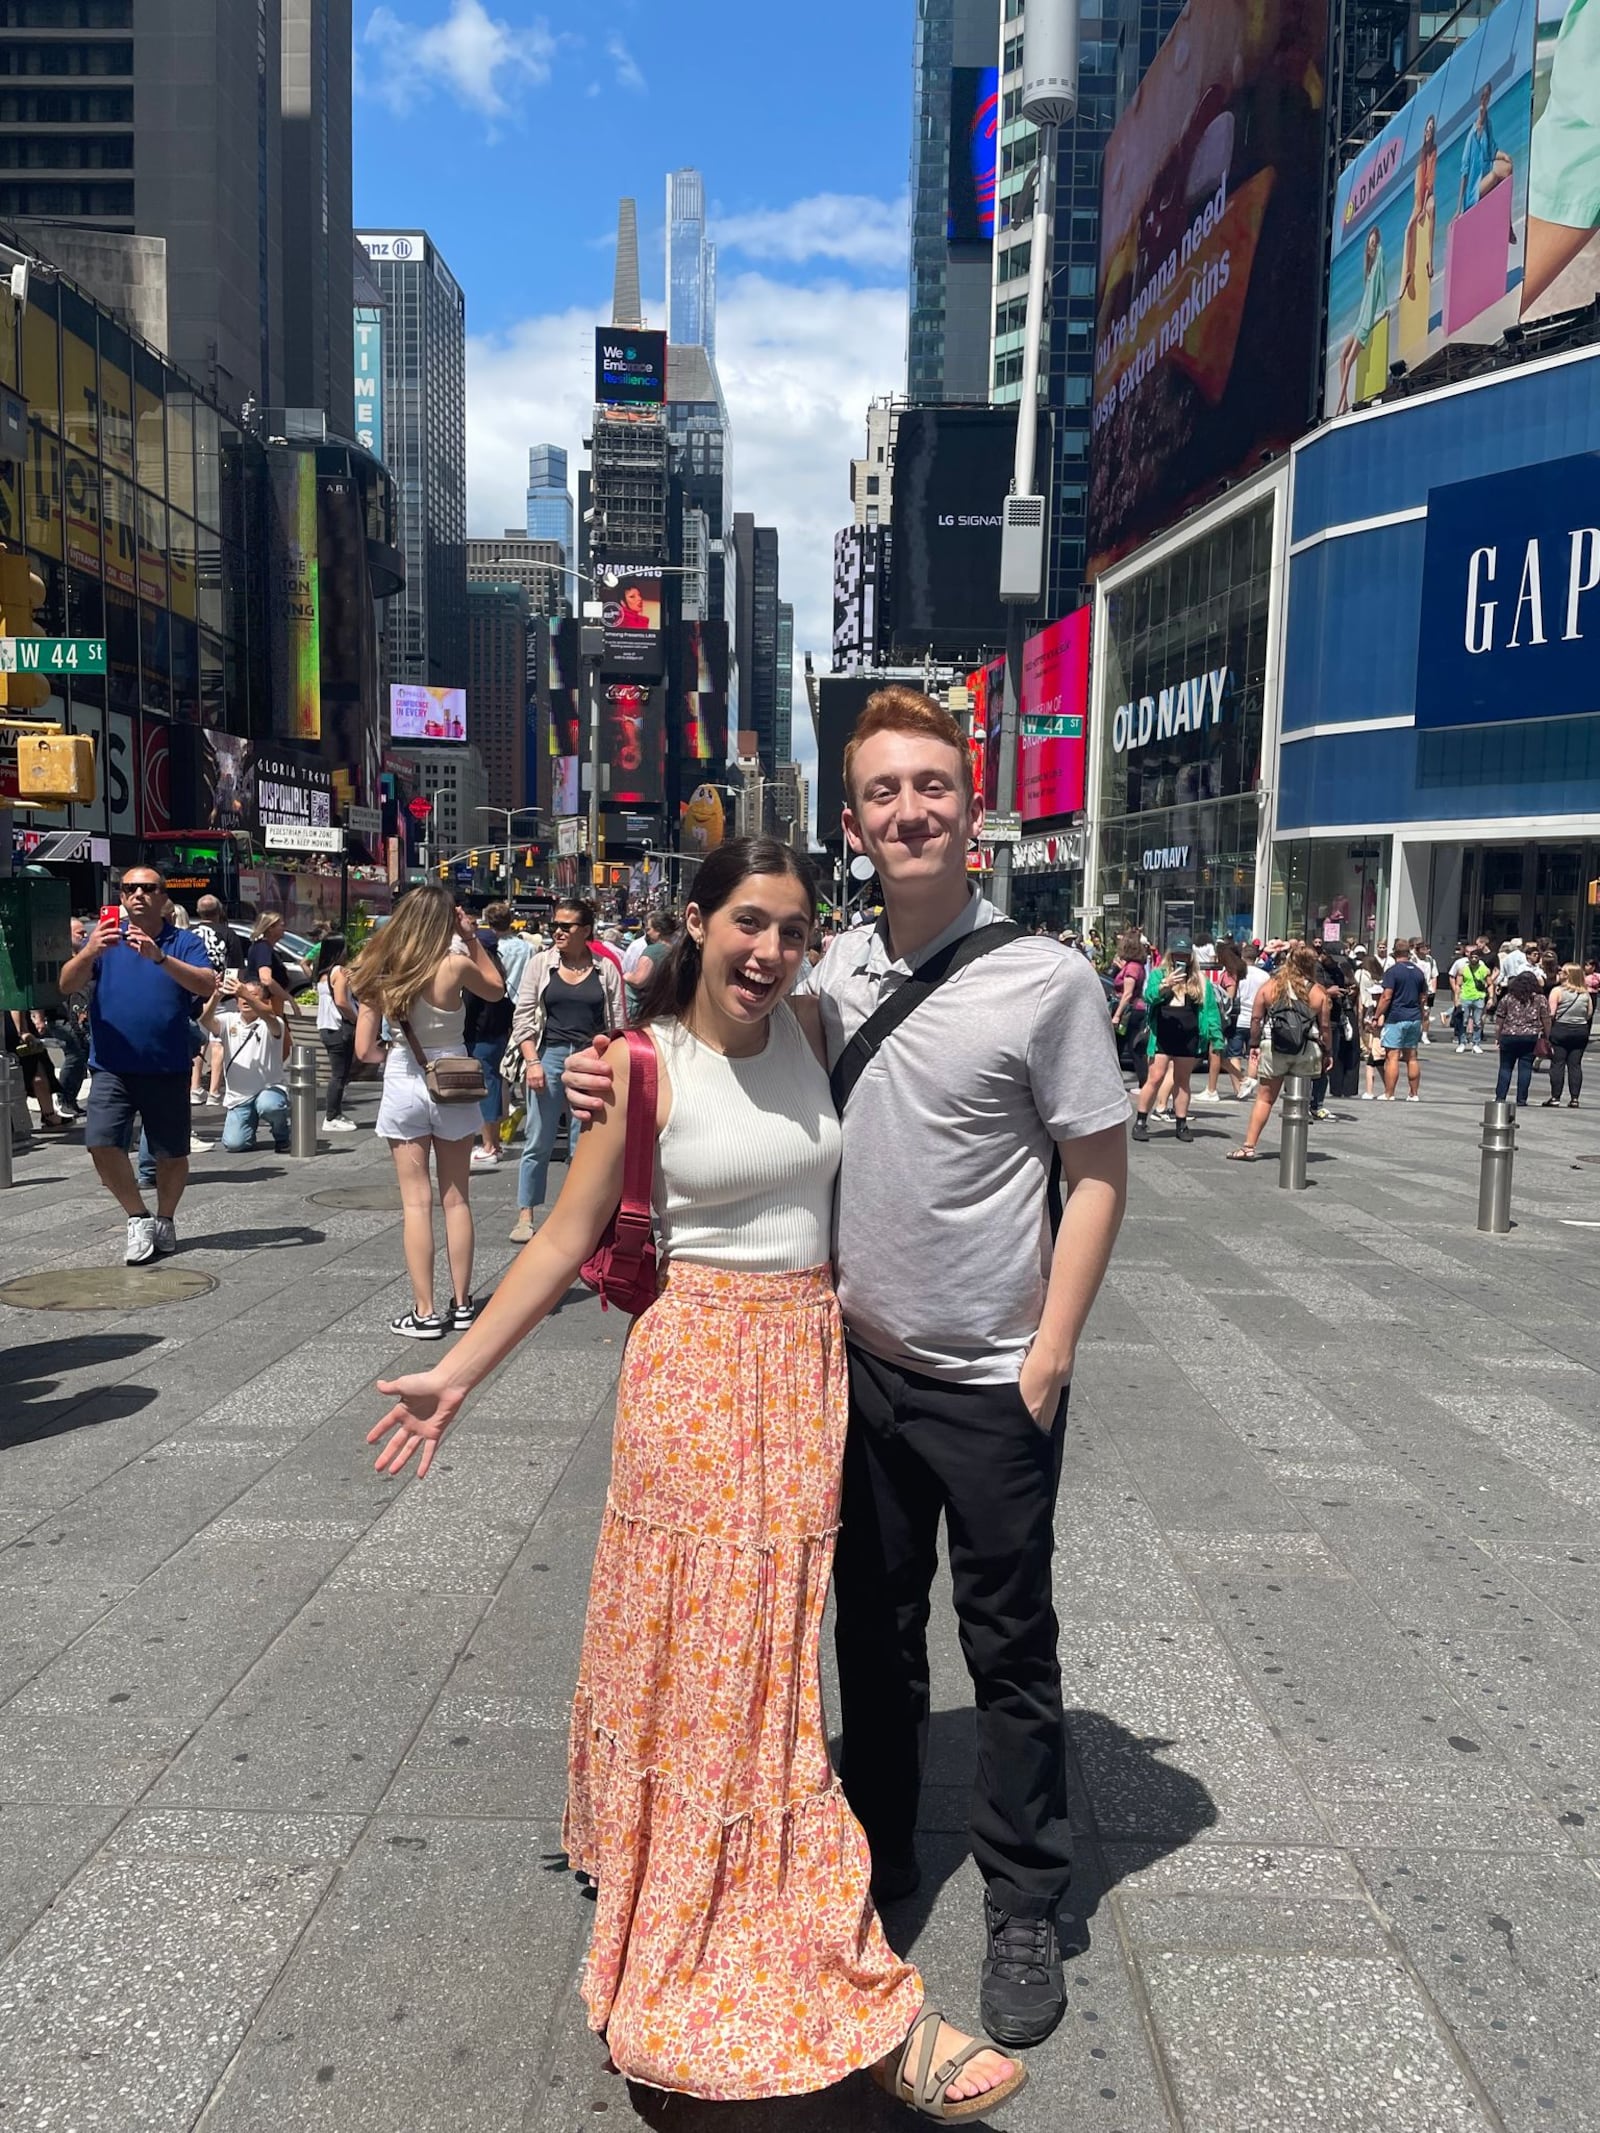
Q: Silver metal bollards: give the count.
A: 4